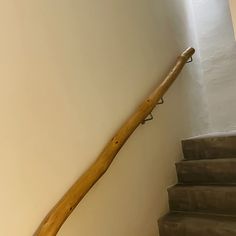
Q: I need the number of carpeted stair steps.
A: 4